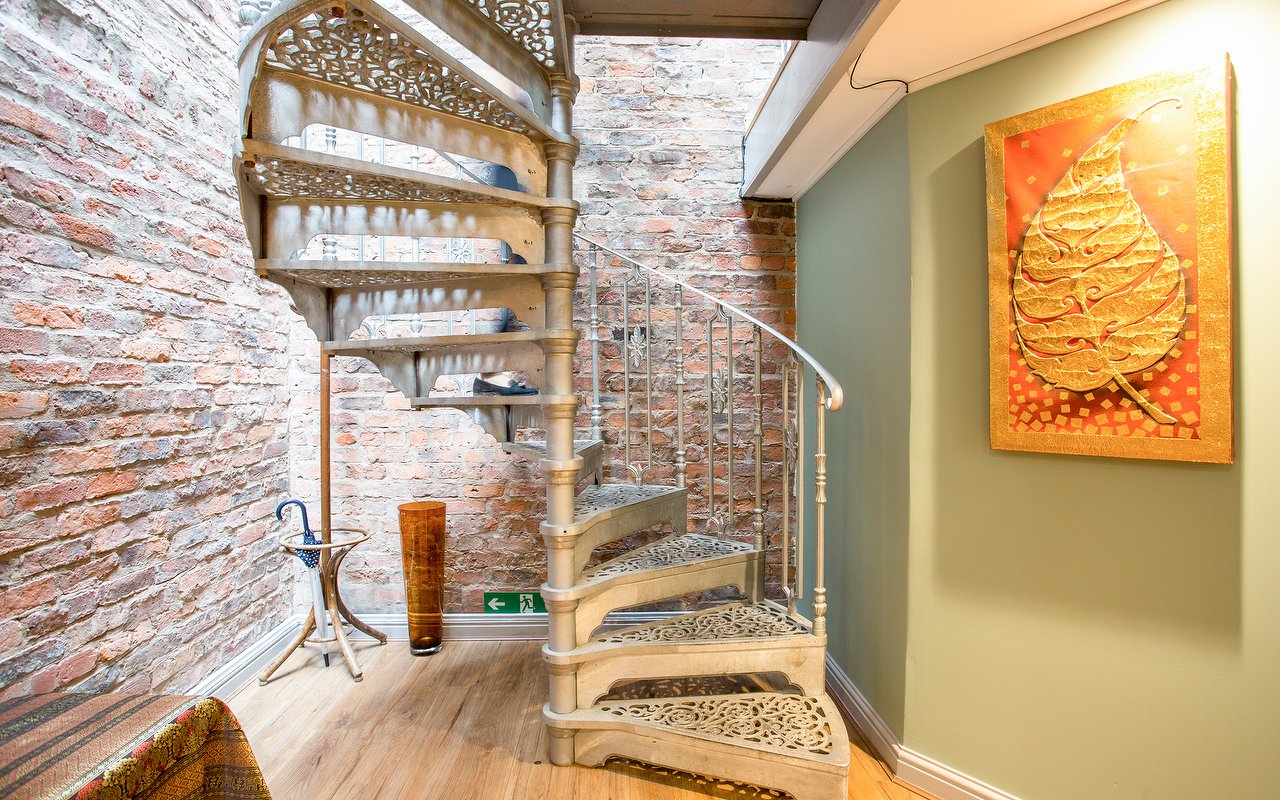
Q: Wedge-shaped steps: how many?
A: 11